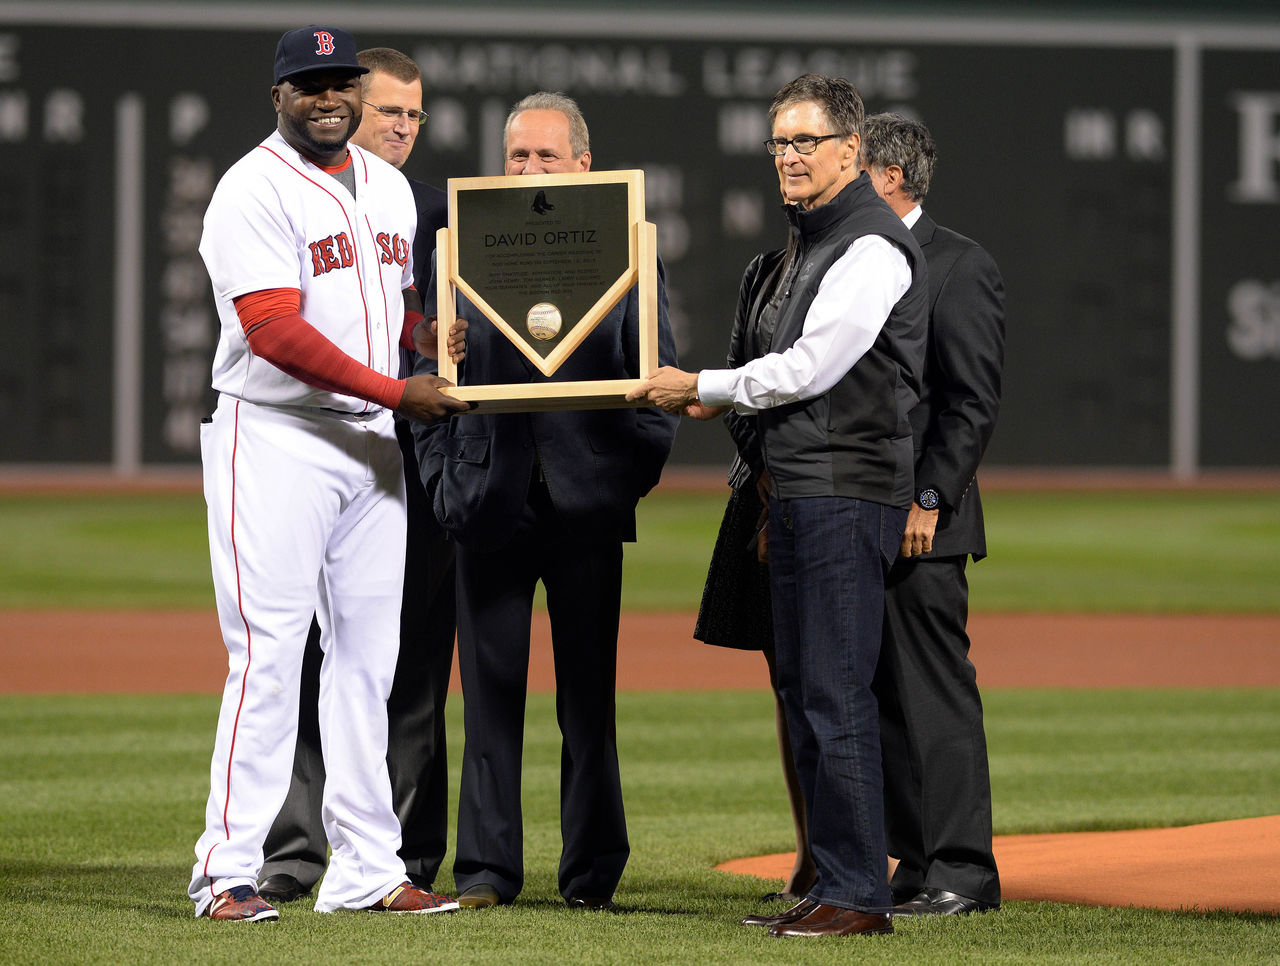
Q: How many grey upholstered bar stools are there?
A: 0